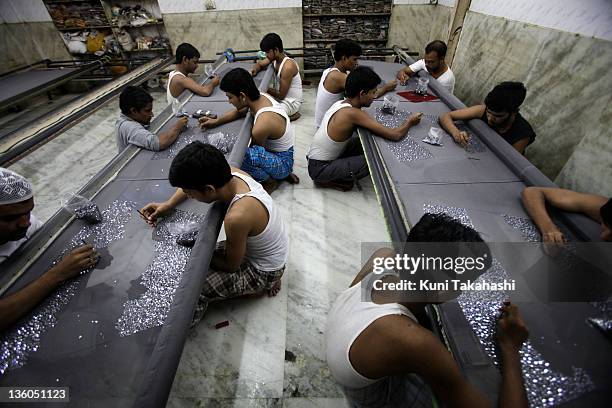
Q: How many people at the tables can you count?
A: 12